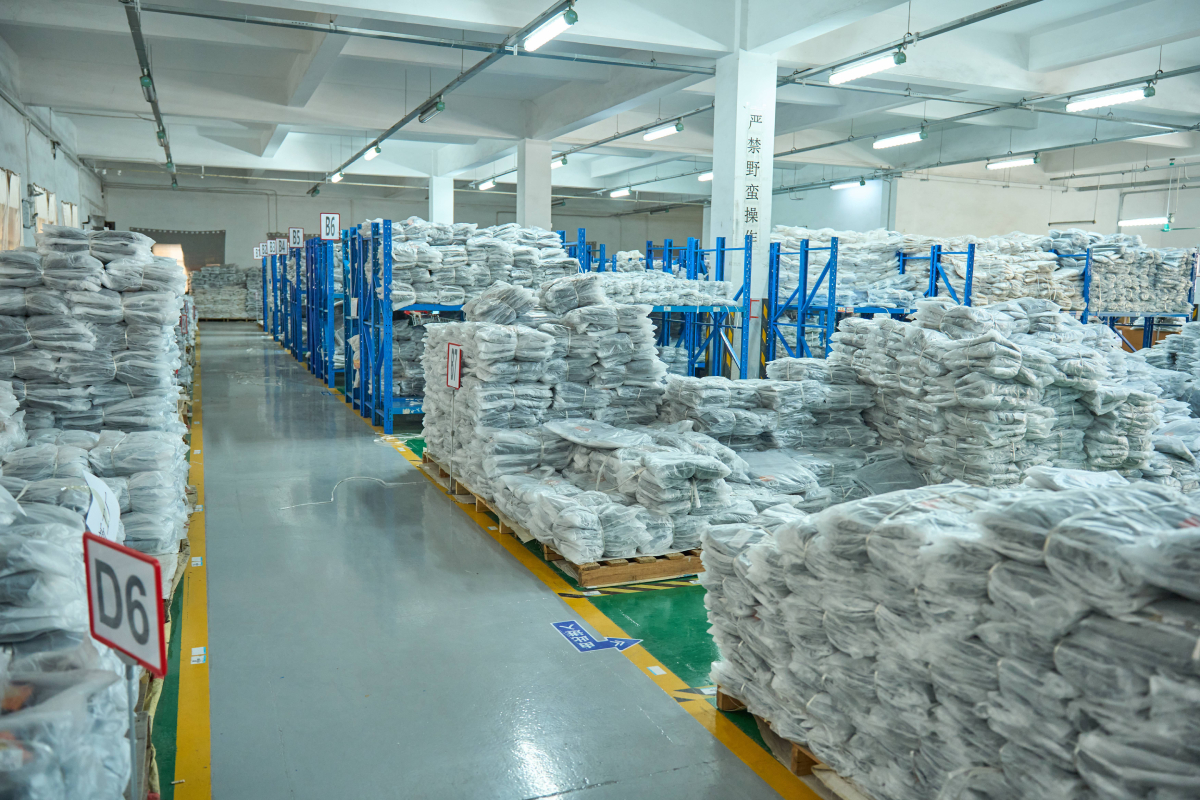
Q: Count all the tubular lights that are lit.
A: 14